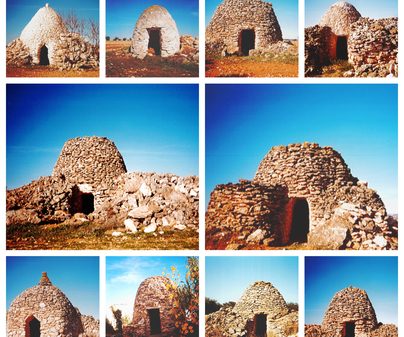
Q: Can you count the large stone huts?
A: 2